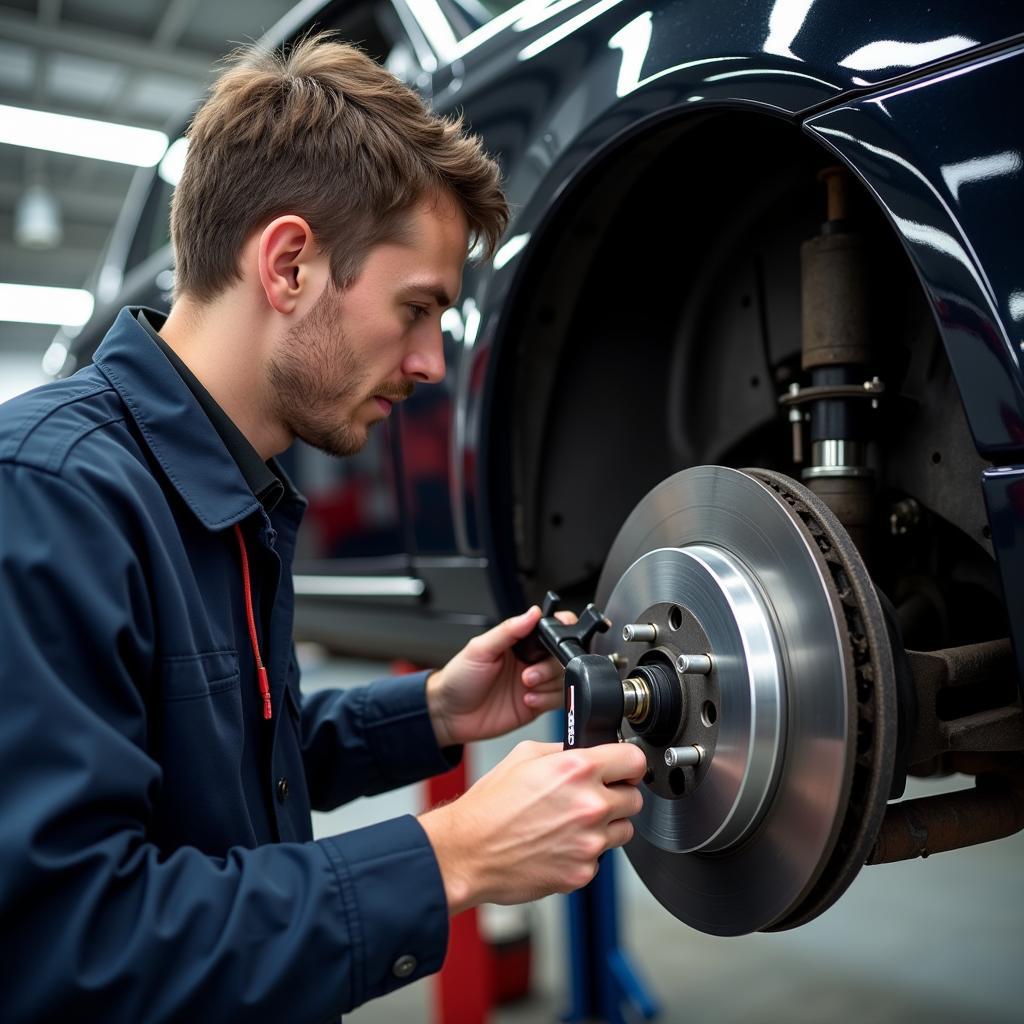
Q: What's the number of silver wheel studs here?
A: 3